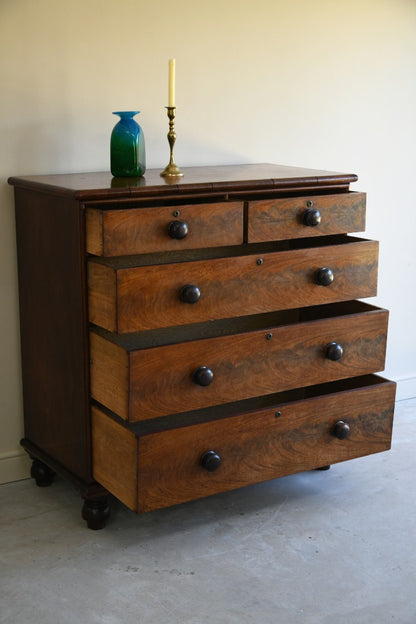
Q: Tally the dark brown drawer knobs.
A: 8